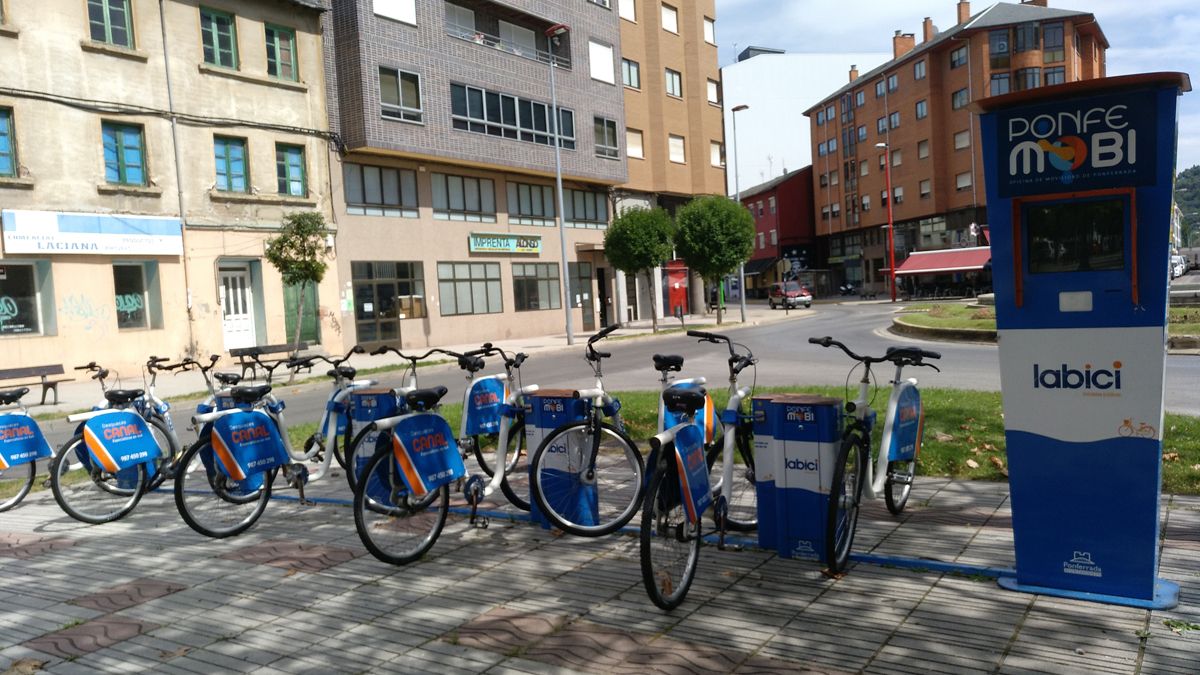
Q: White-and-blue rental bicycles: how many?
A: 10